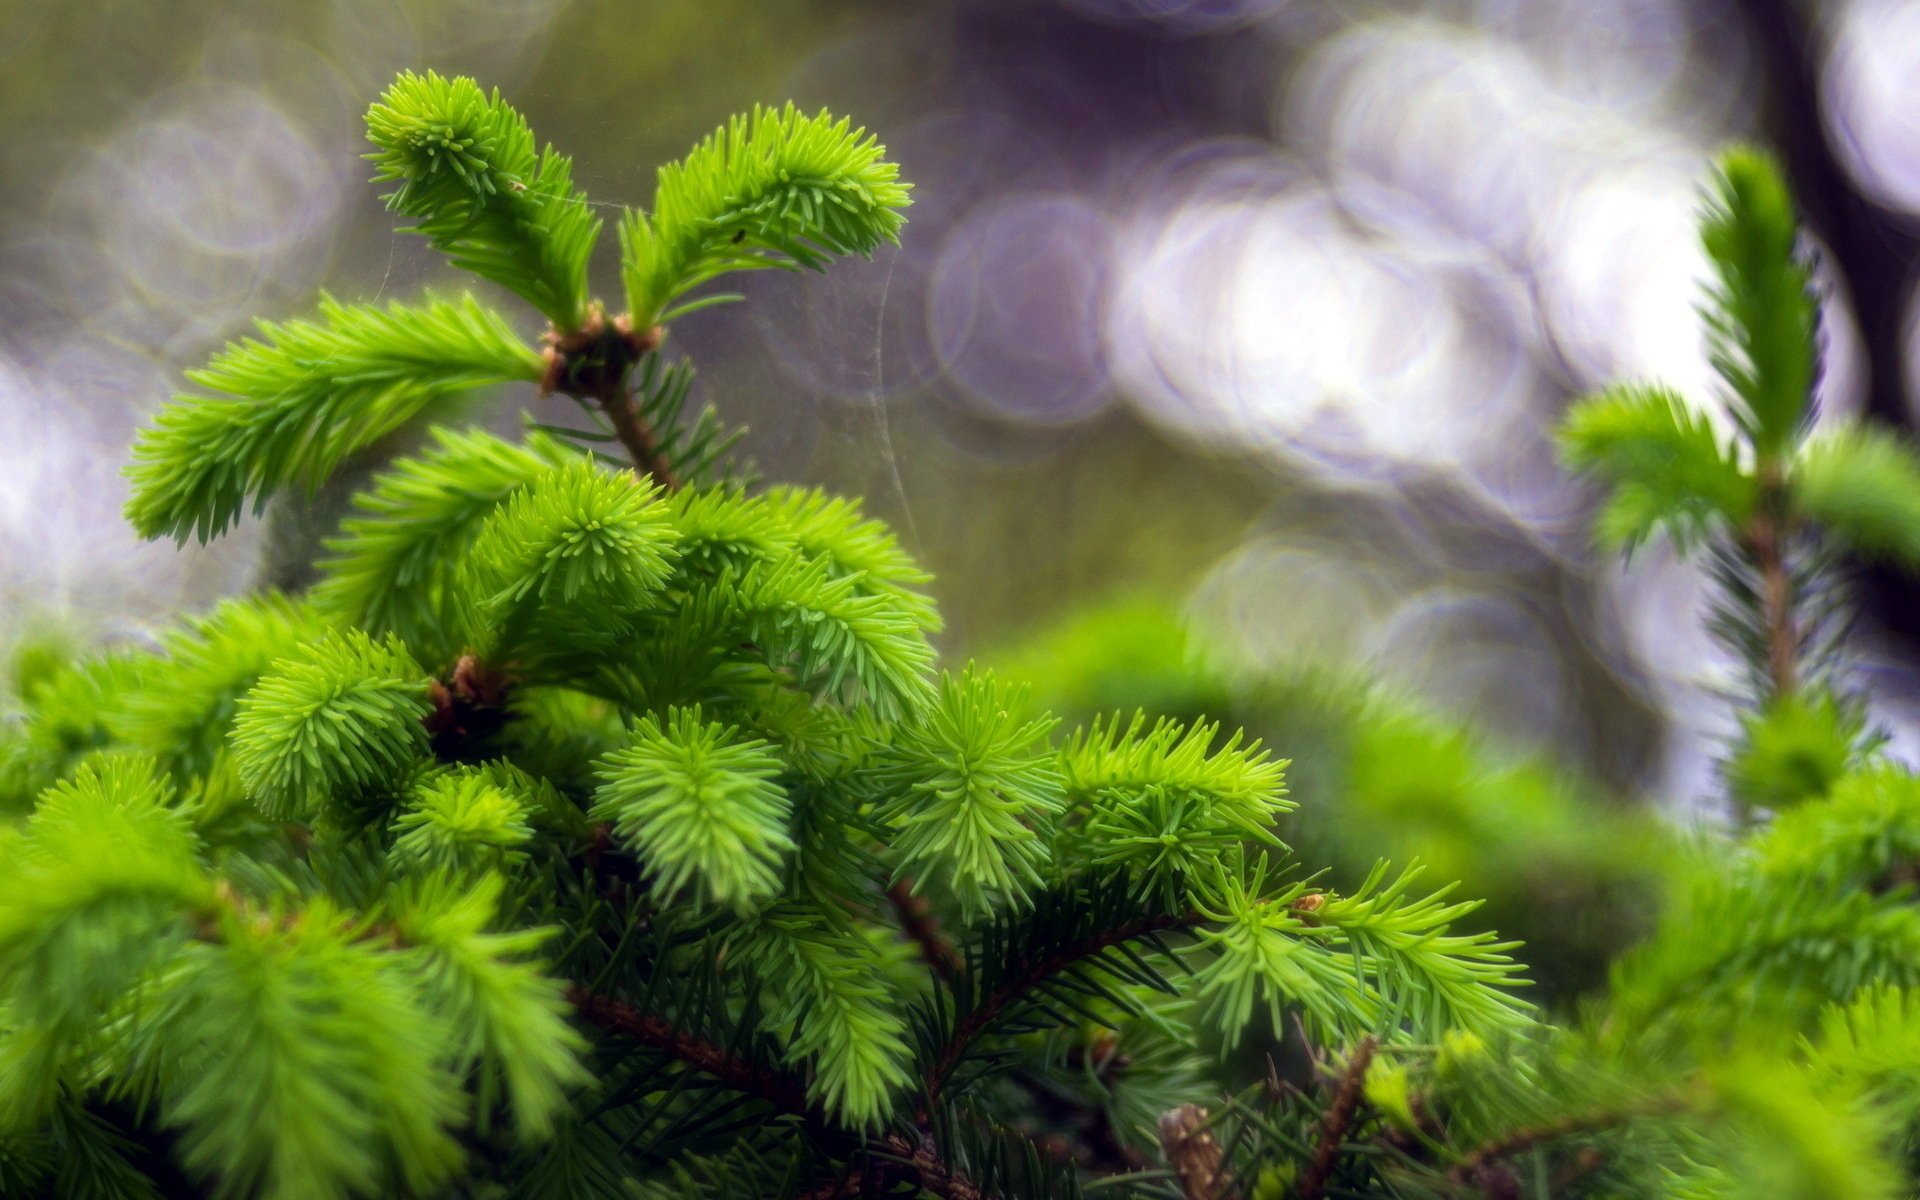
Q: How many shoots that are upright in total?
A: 3